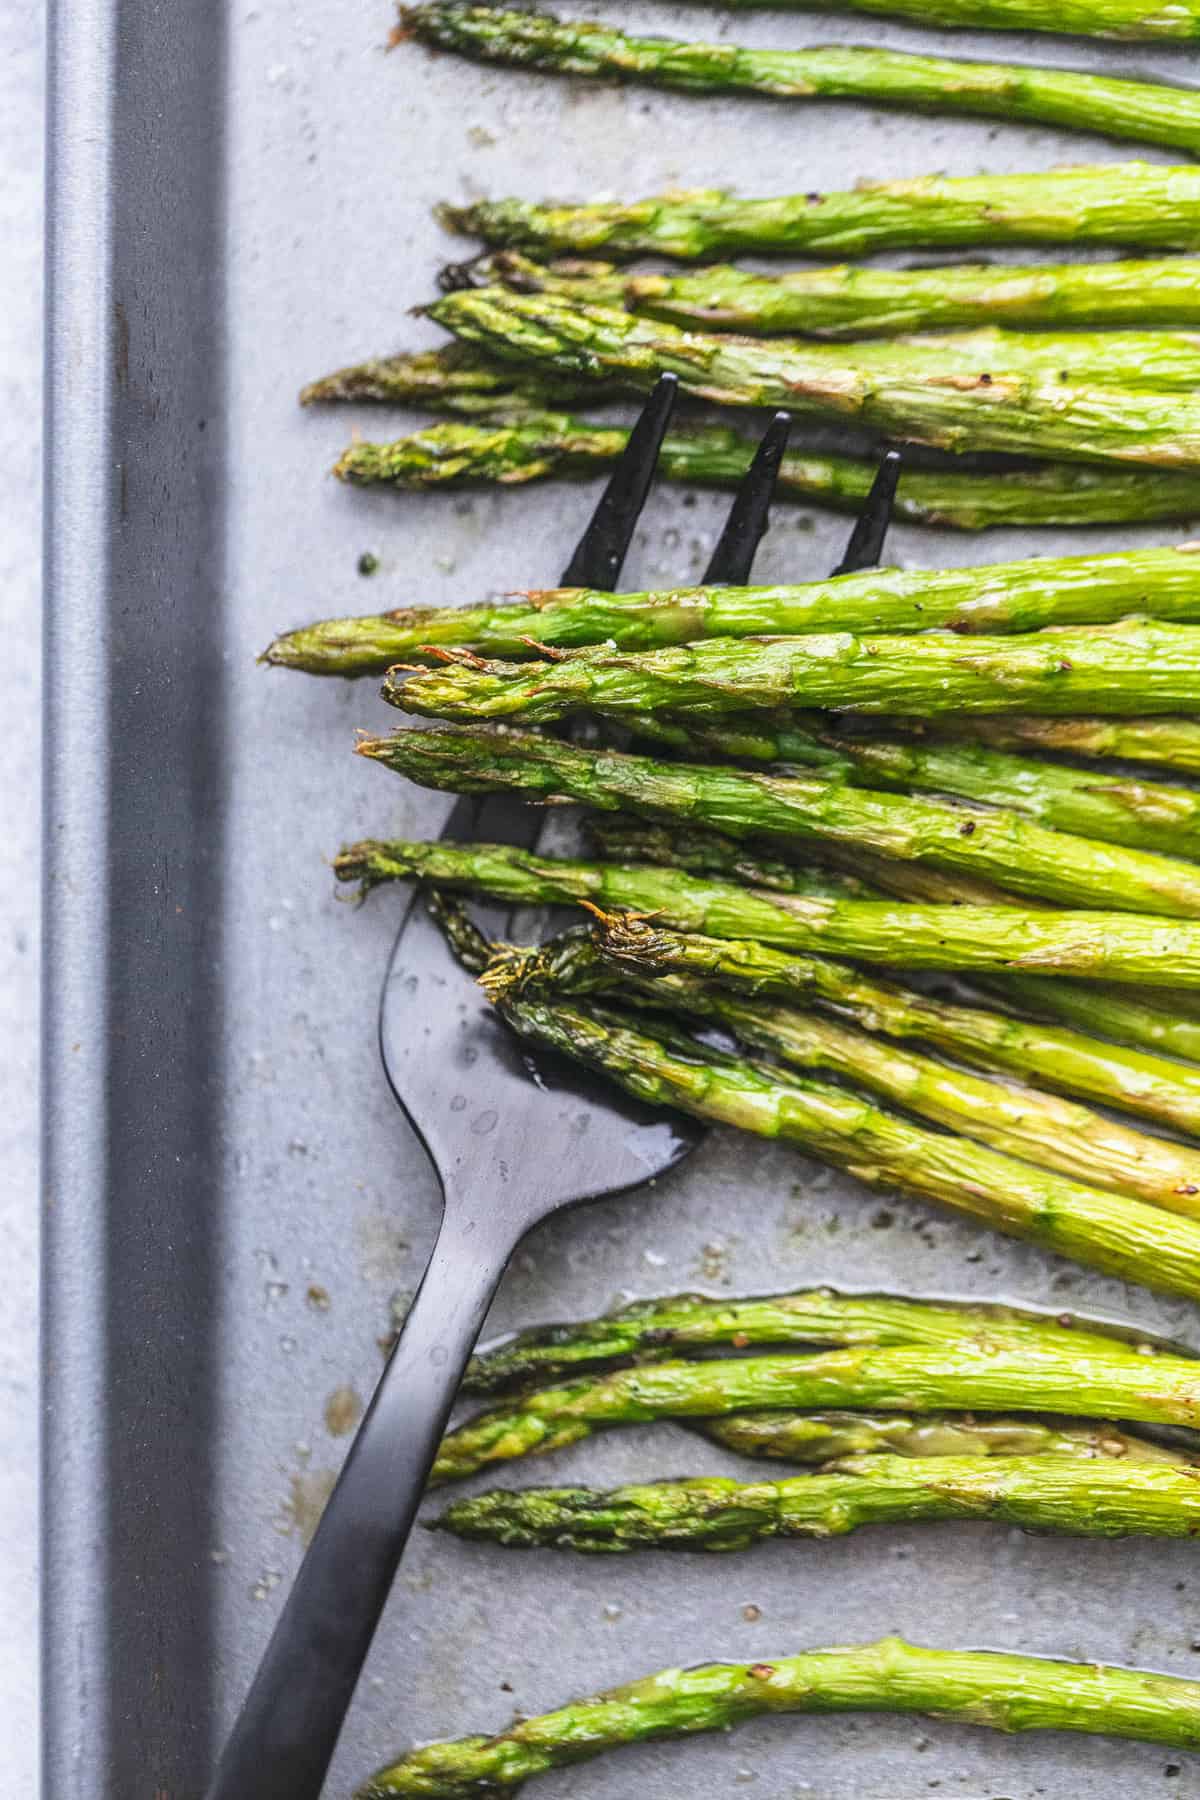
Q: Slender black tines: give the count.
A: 3